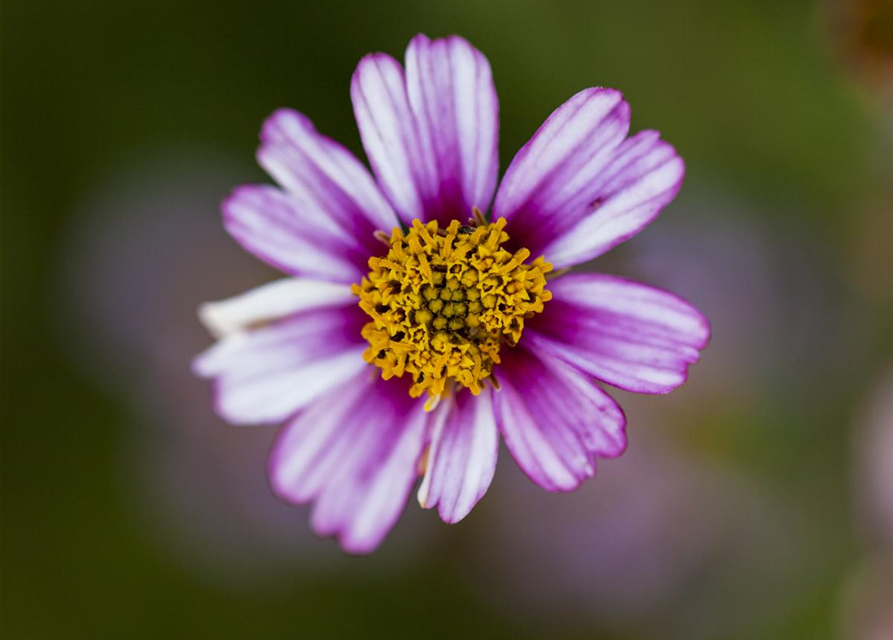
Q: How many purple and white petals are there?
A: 8